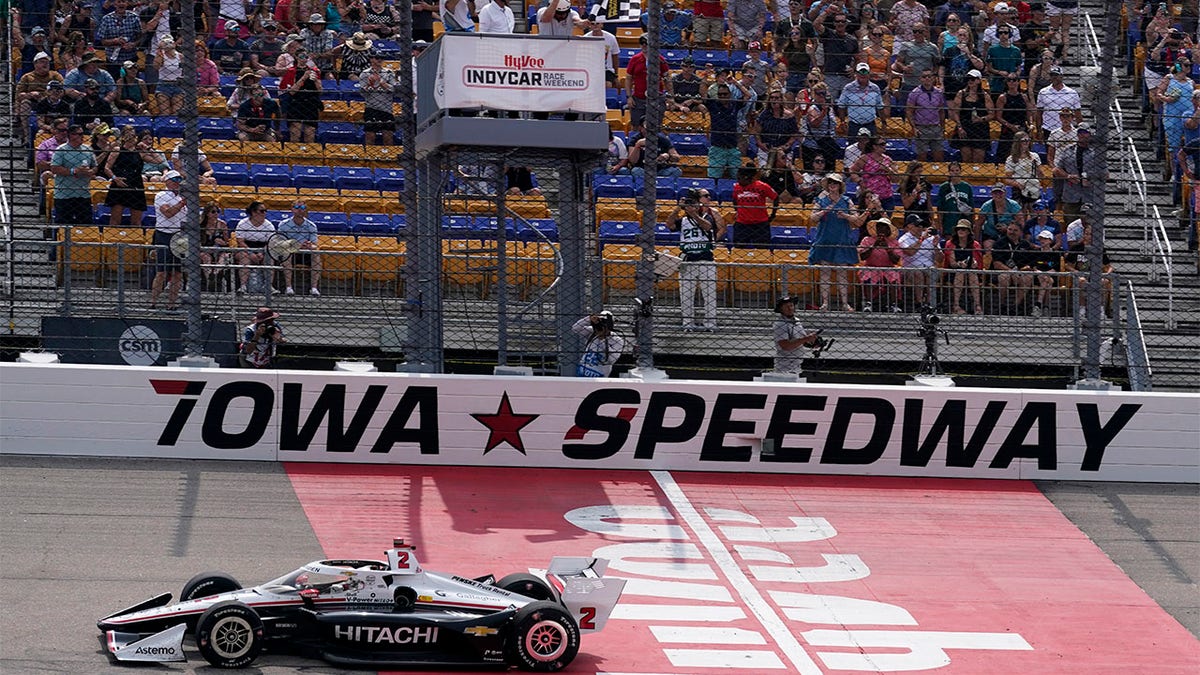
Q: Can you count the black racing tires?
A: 4